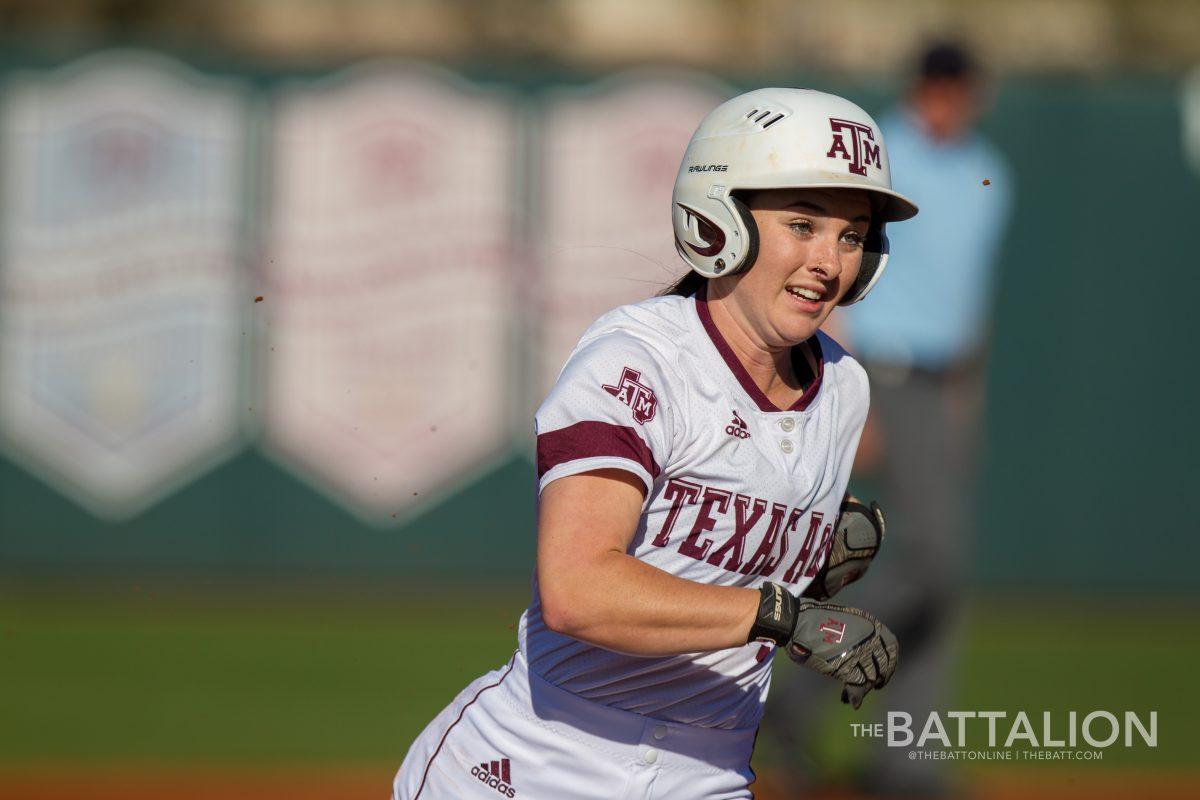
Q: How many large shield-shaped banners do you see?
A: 3